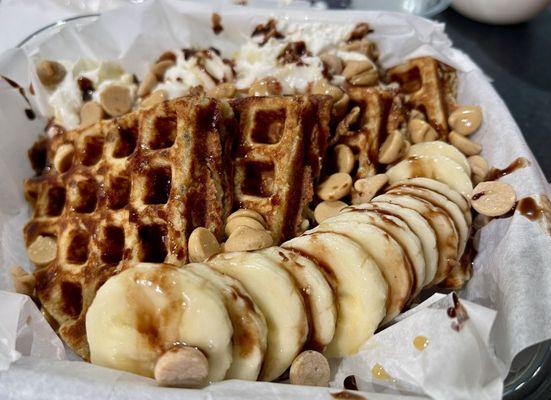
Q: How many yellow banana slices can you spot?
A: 13